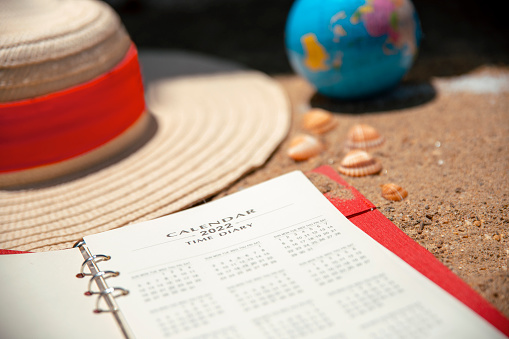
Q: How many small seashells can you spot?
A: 5